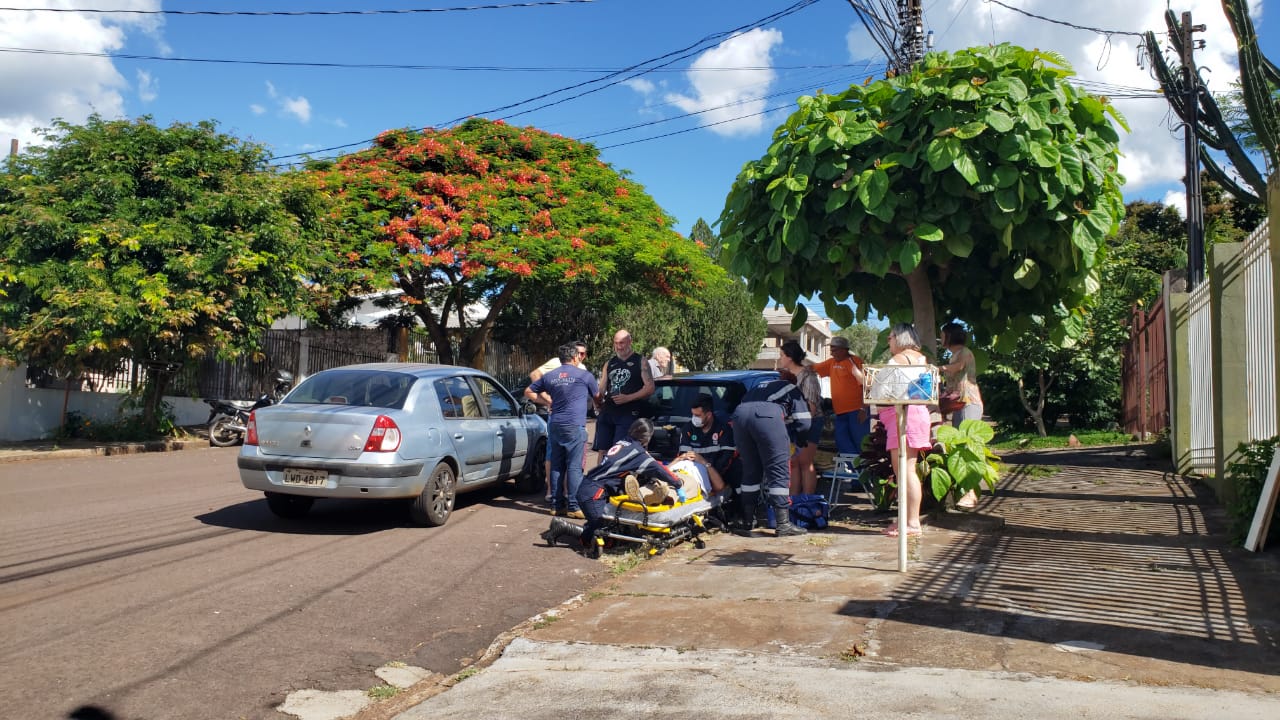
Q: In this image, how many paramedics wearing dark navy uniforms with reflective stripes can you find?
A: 3